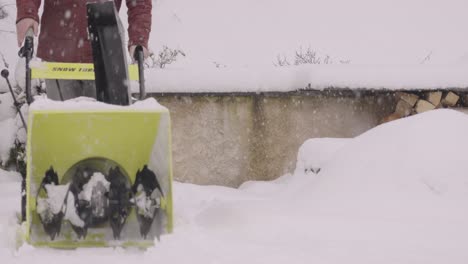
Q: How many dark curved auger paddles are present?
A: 4